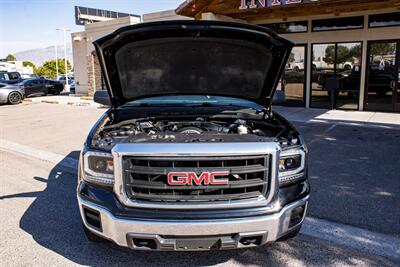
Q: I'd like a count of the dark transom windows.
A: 3